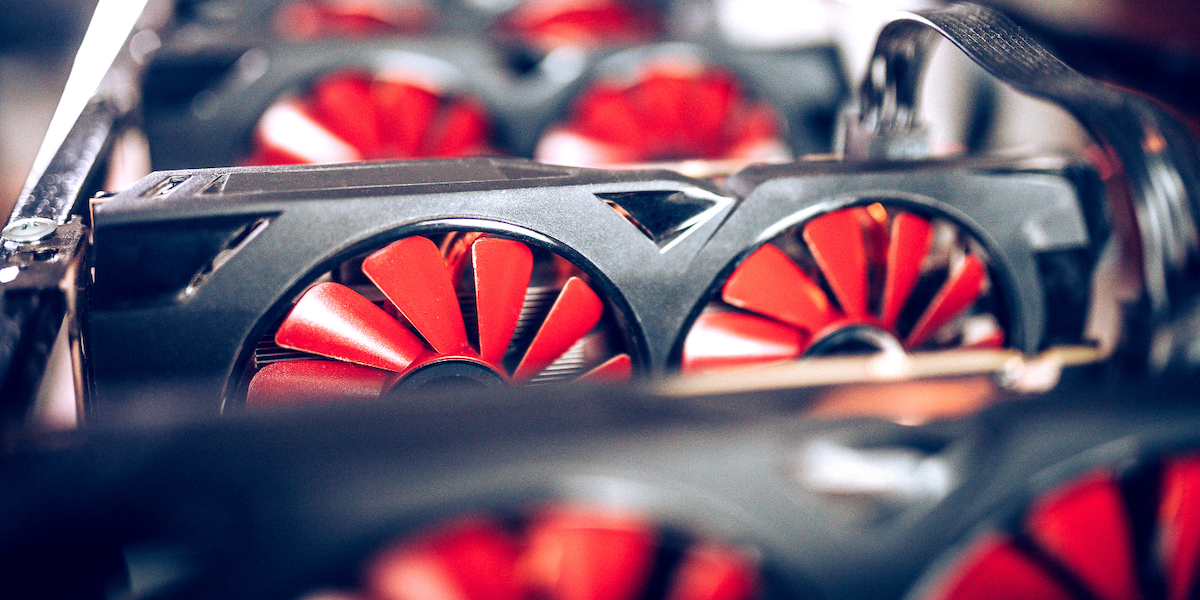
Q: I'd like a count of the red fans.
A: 8